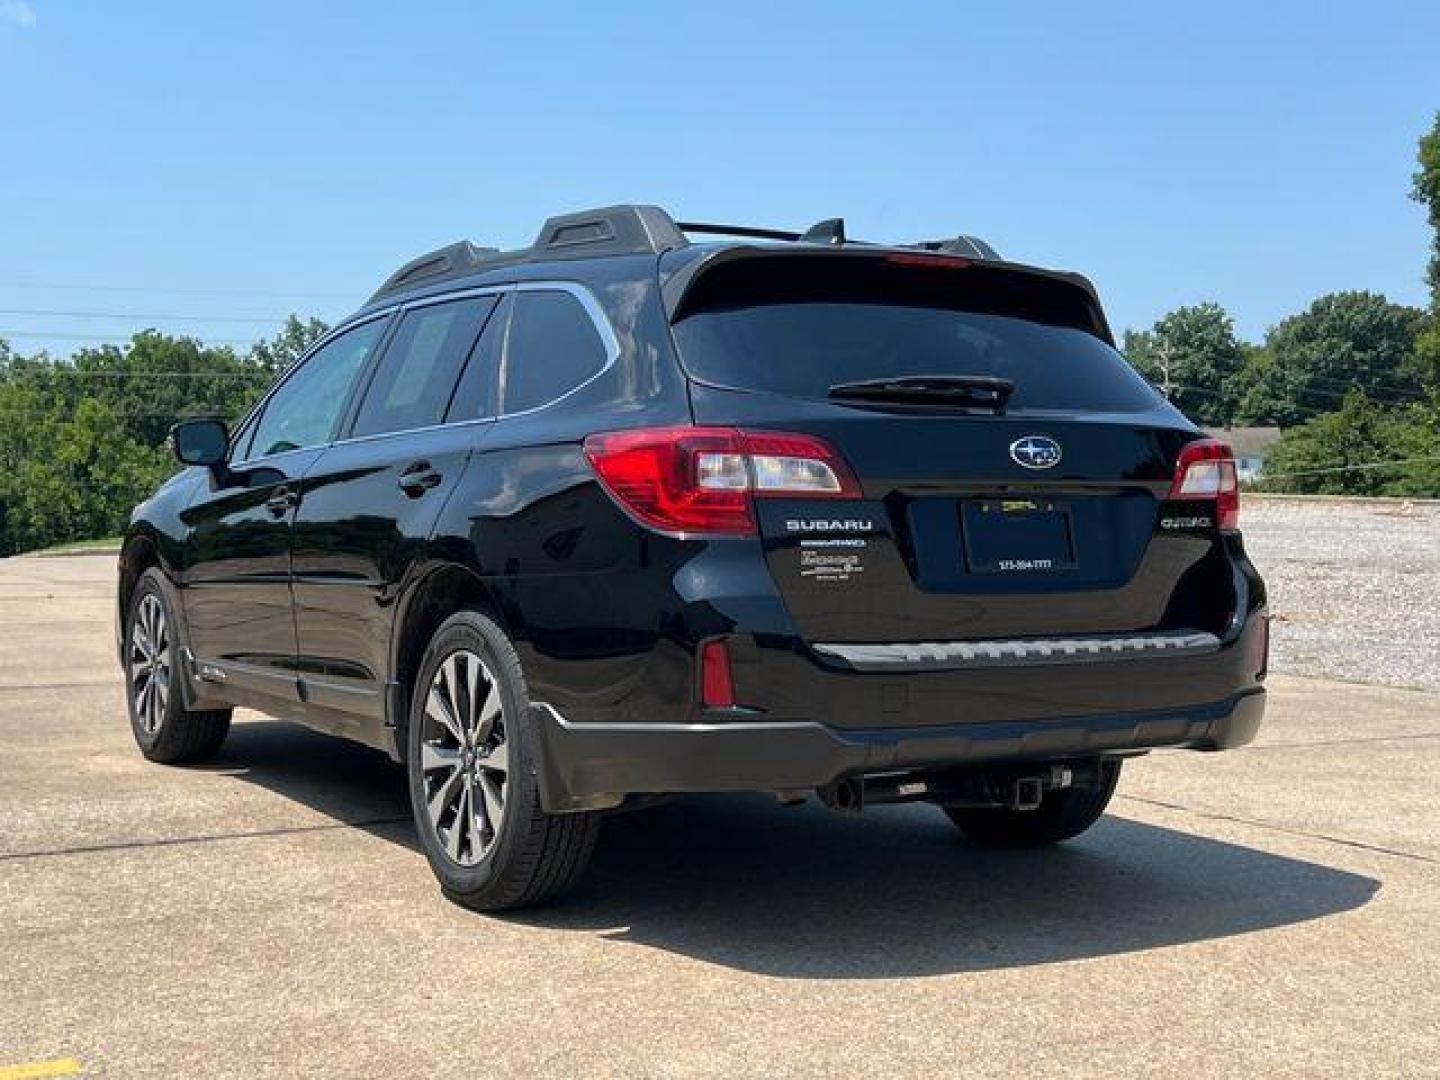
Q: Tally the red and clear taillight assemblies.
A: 2